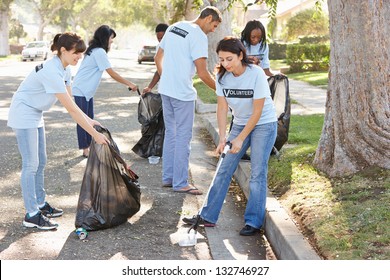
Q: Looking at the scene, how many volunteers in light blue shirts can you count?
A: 6